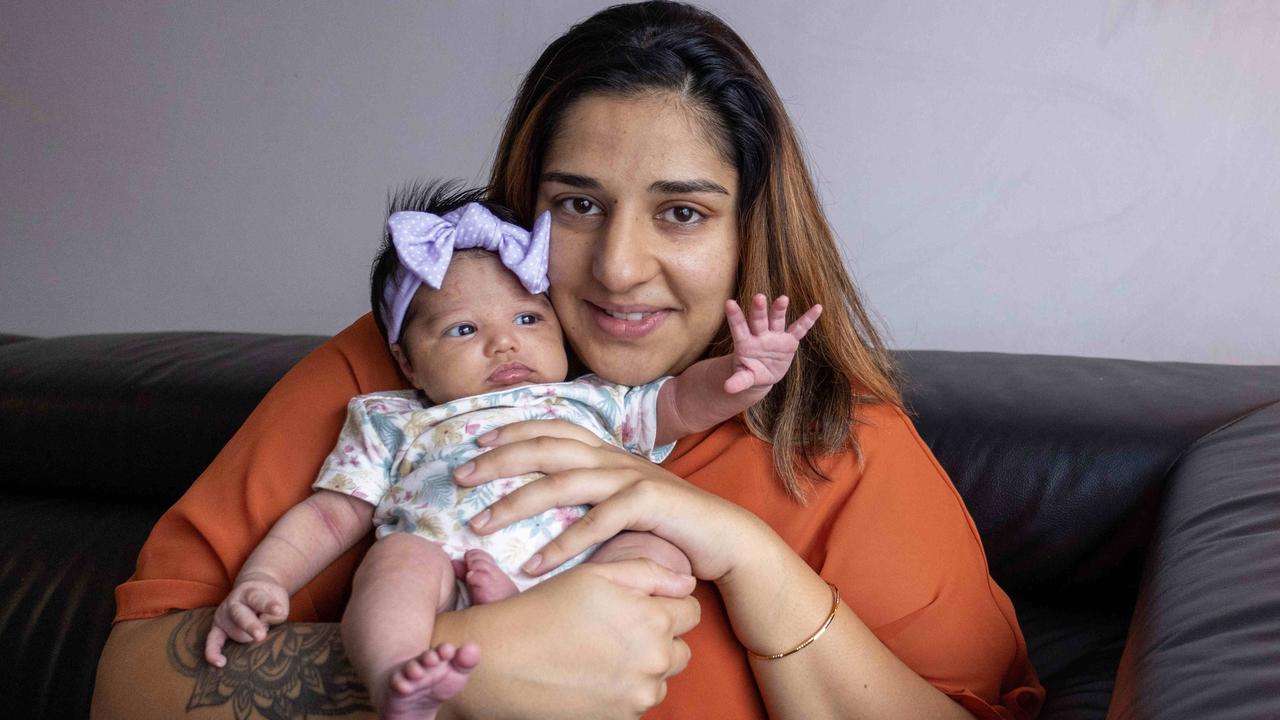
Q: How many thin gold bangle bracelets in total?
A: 1